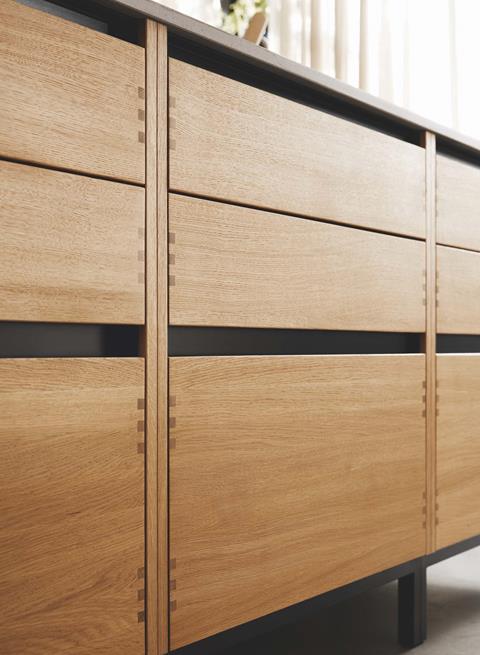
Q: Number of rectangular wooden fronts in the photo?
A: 9